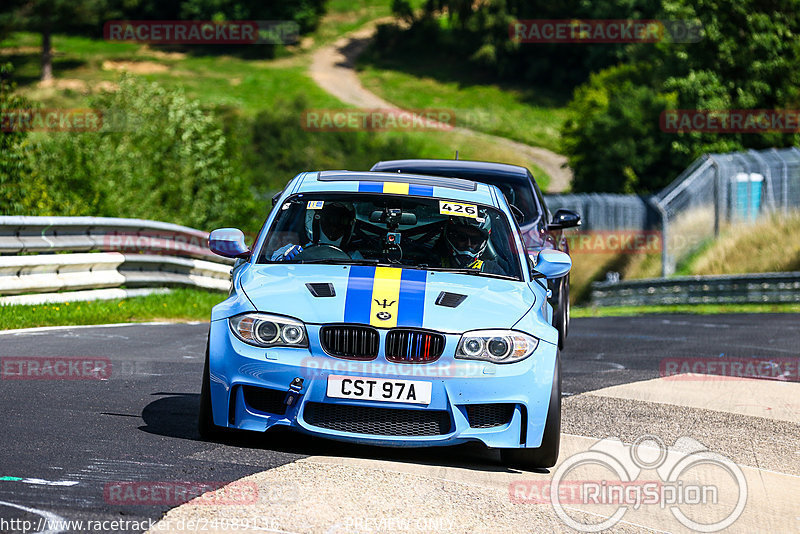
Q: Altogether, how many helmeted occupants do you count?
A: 2